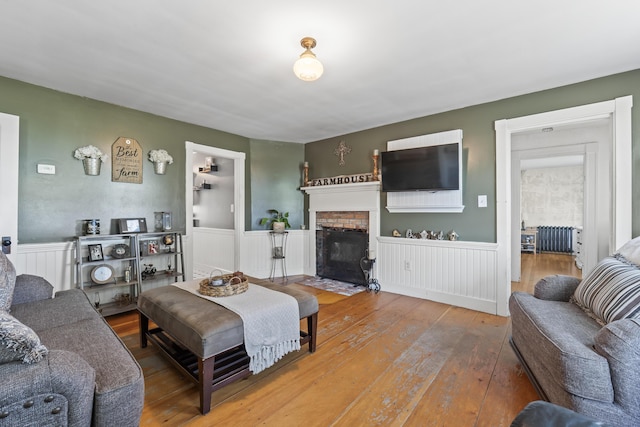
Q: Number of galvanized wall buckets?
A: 2